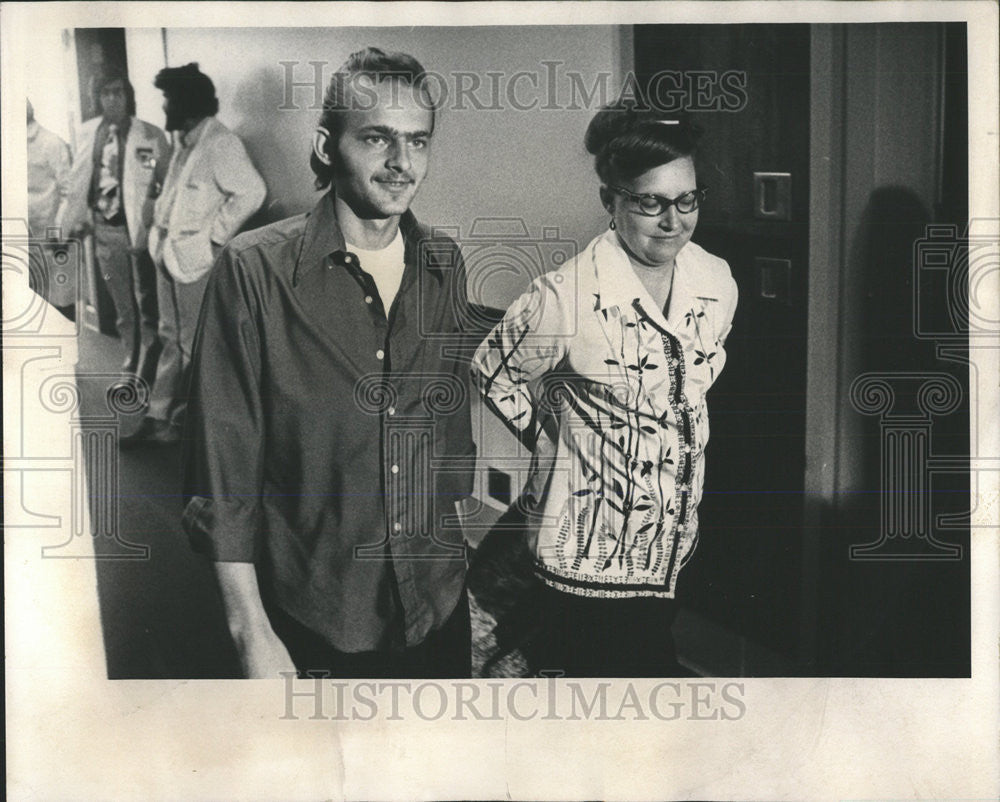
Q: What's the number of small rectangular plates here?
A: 2